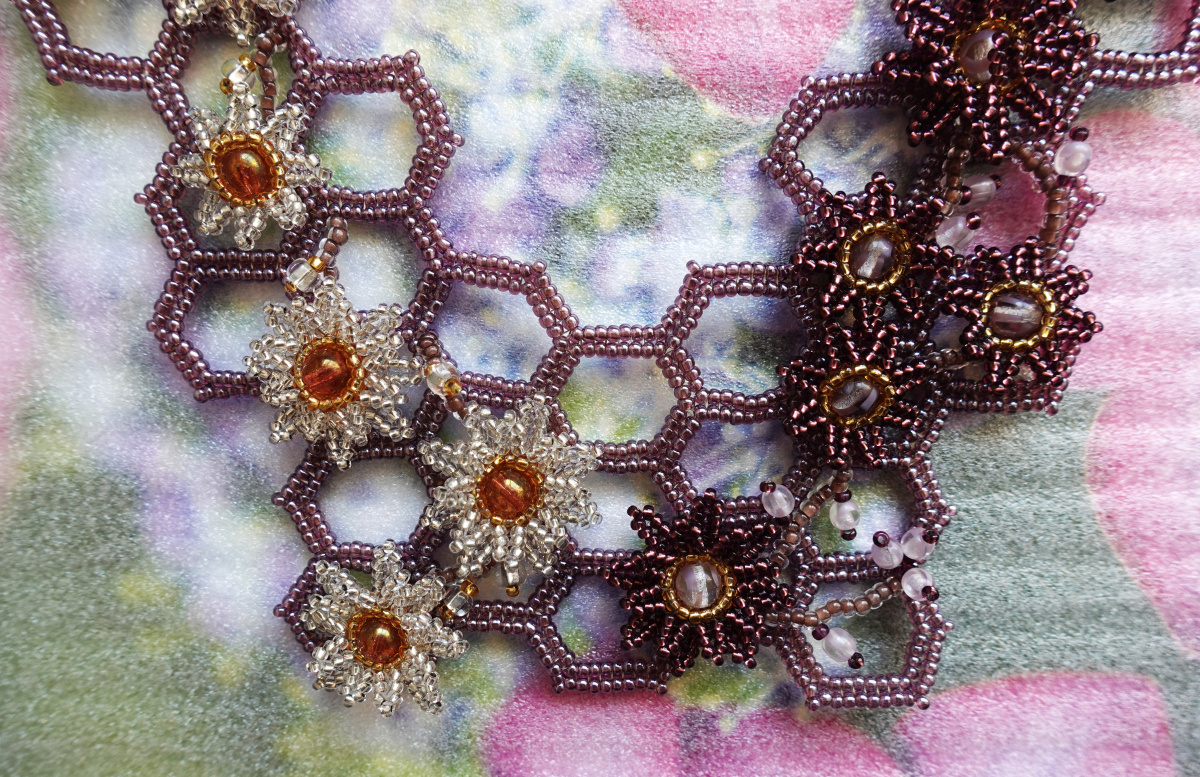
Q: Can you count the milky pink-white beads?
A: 9